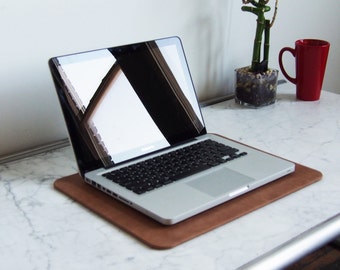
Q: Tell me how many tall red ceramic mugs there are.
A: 1